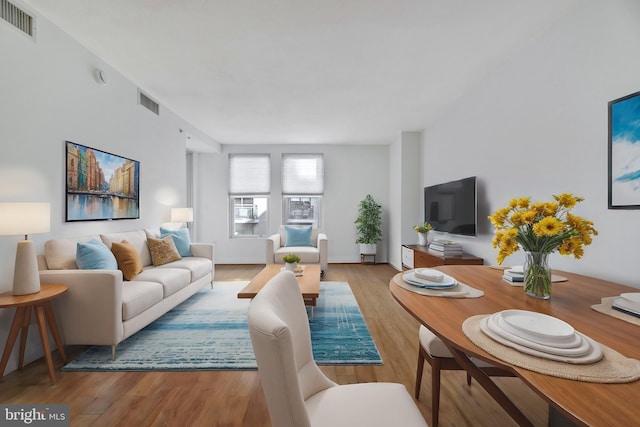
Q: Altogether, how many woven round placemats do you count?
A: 4